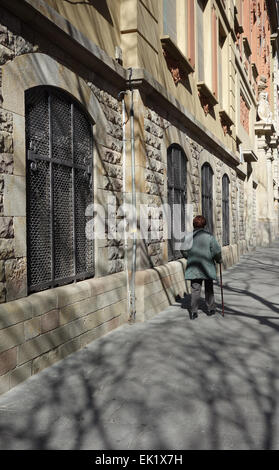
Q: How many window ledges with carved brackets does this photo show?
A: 3